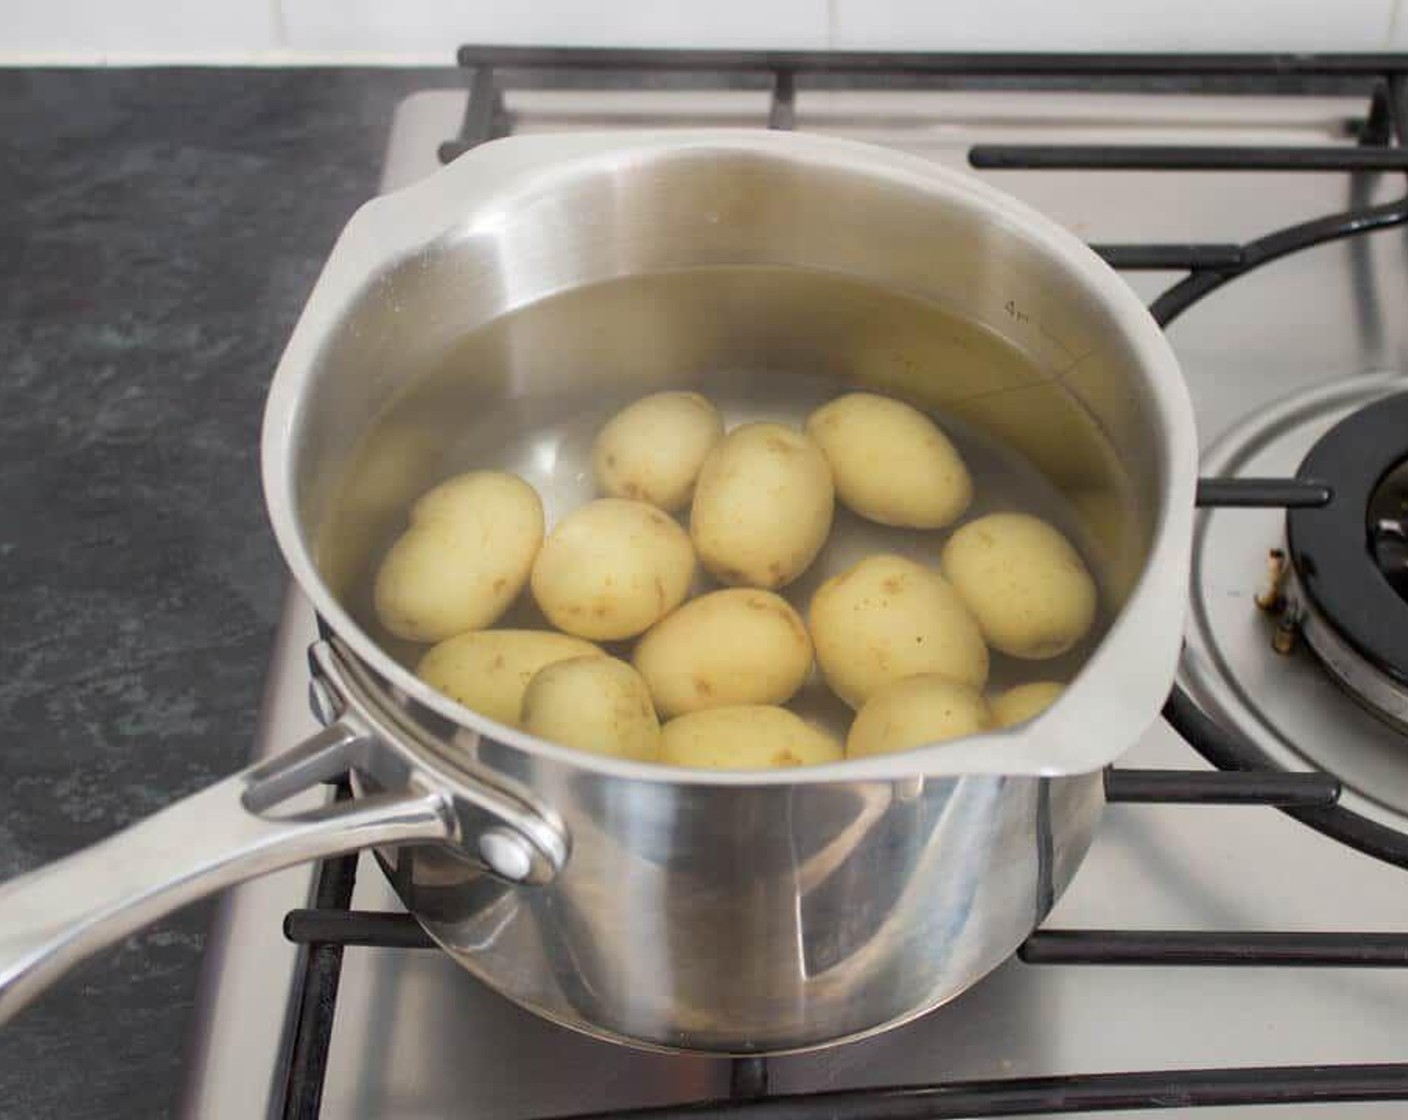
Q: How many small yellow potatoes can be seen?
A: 13